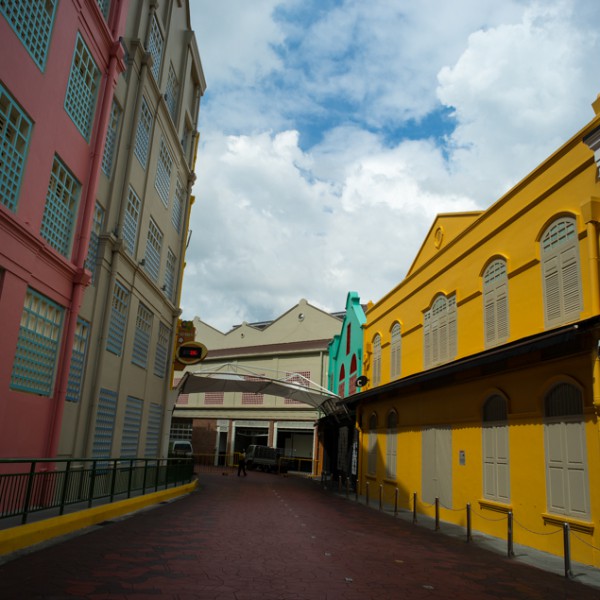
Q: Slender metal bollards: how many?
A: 11